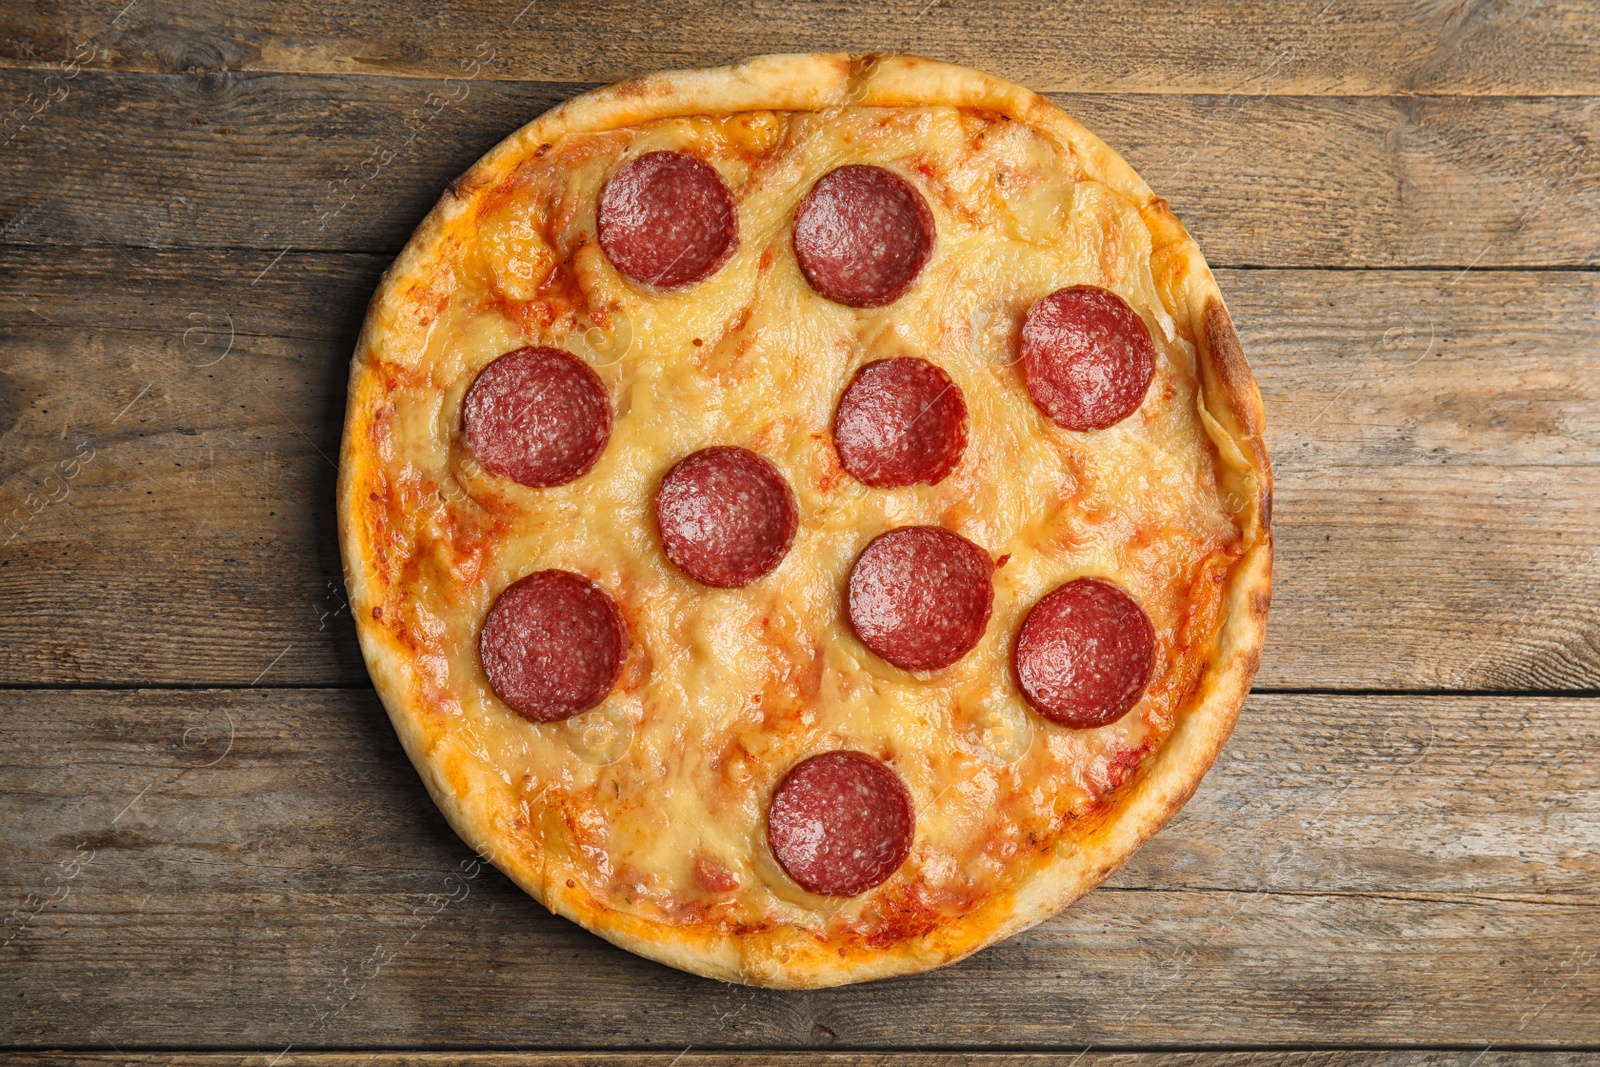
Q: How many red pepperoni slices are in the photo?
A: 10